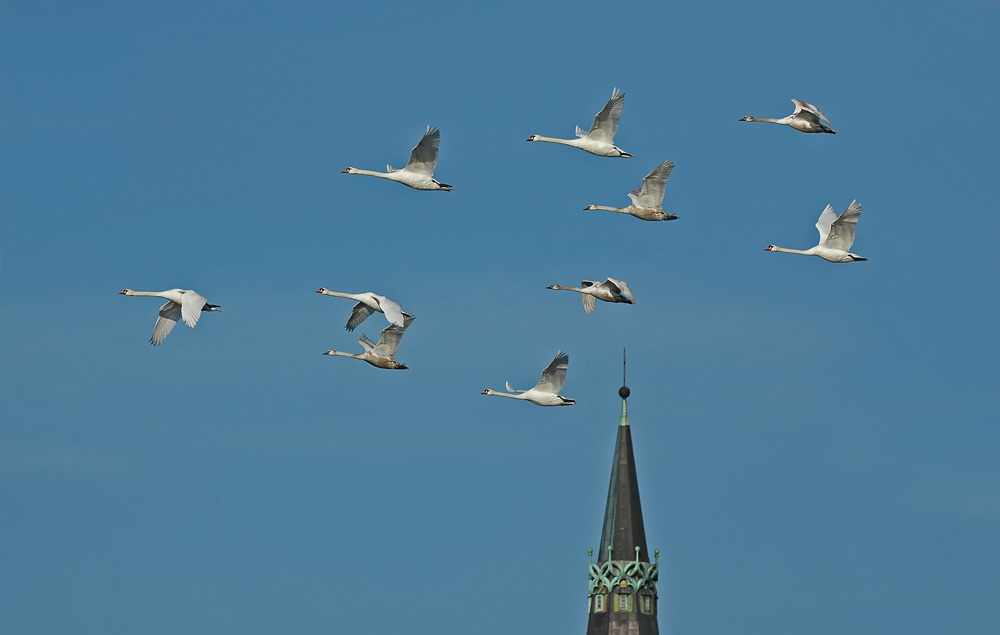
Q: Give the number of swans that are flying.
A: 10